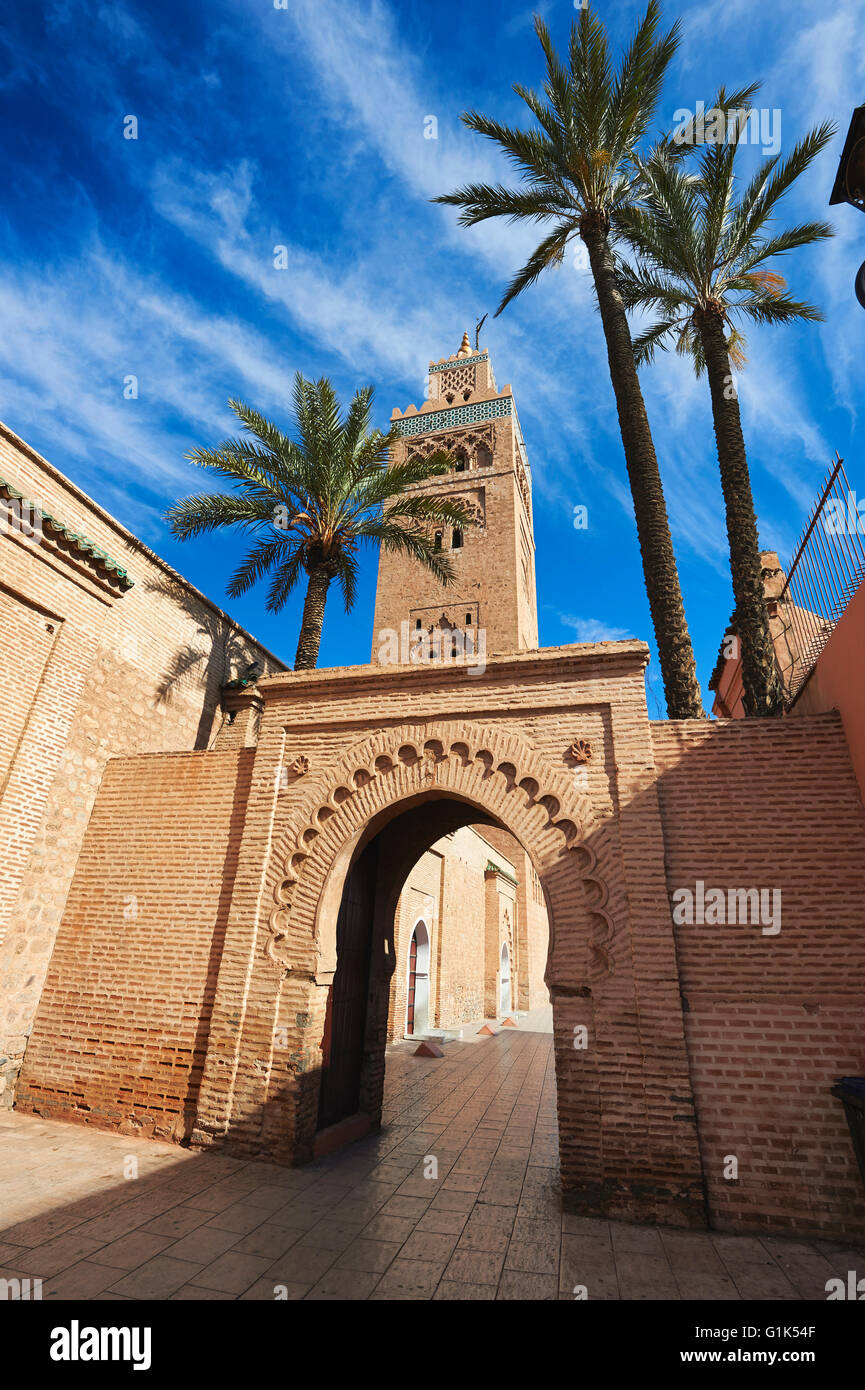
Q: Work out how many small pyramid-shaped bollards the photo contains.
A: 3